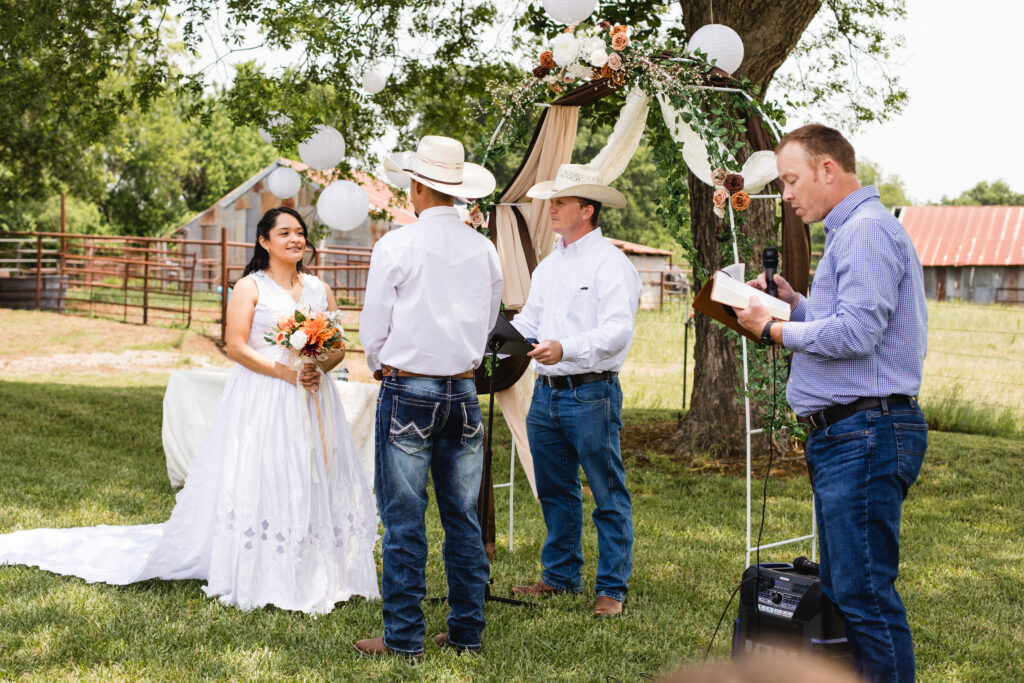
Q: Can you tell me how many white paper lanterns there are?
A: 8